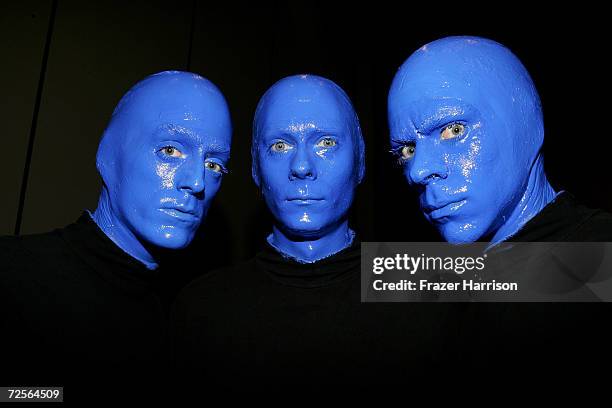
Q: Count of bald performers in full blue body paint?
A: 3